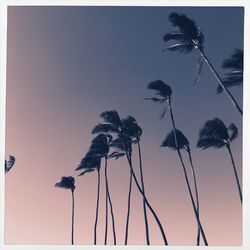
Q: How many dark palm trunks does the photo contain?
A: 11